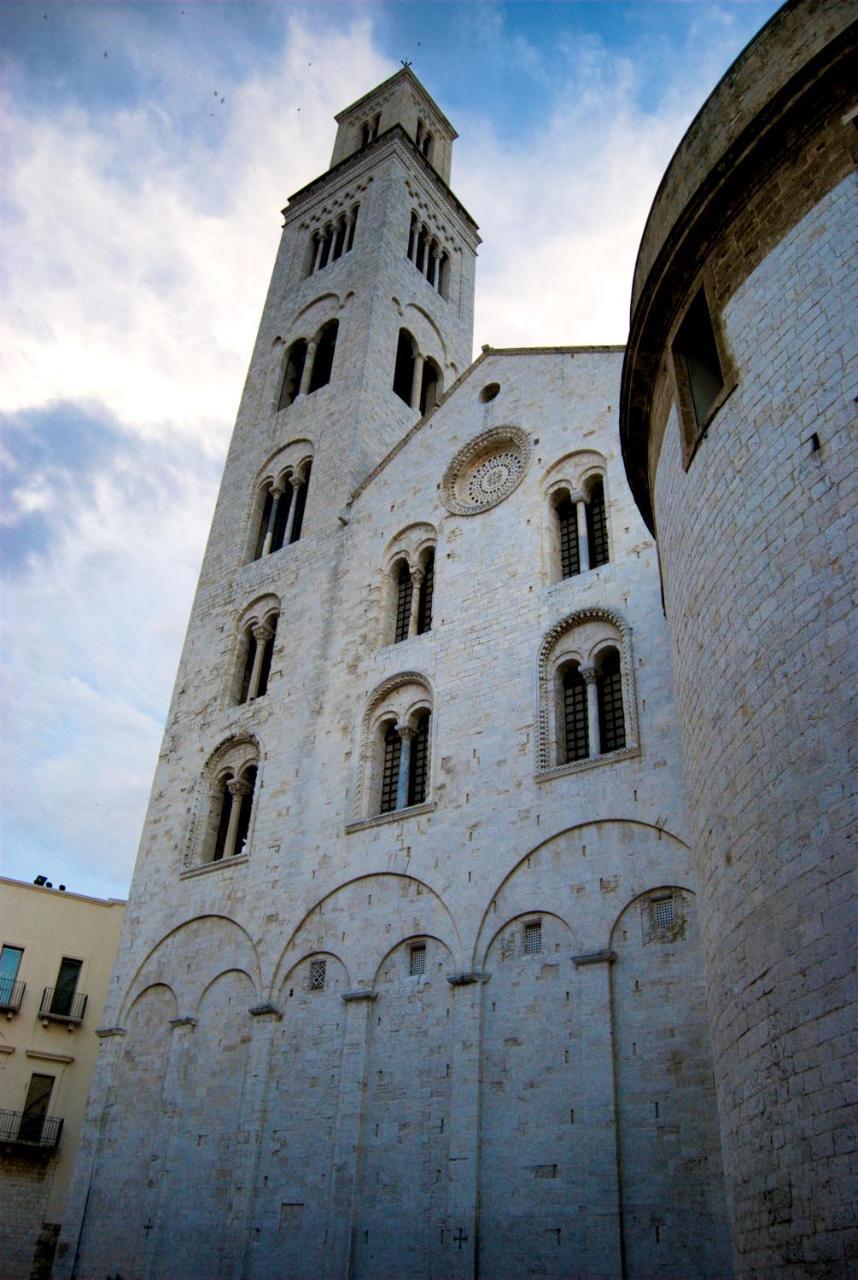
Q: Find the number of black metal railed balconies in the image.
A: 3